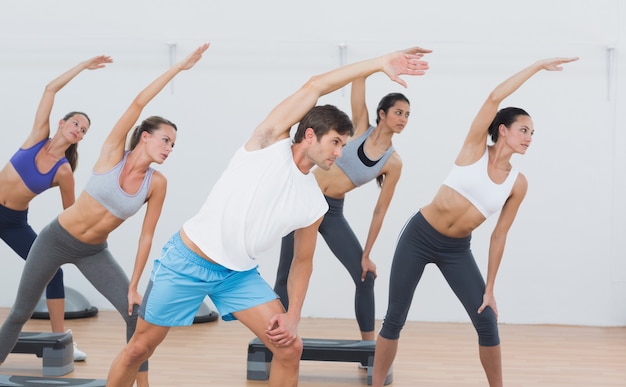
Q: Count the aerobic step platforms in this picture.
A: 3